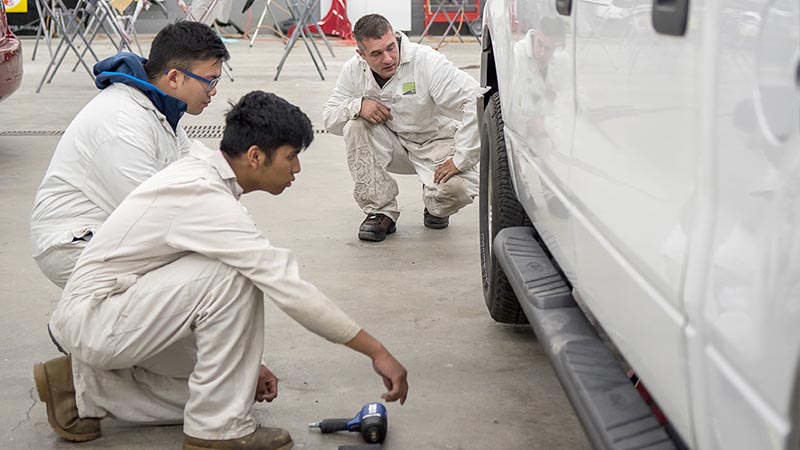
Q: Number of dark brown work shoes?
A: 2